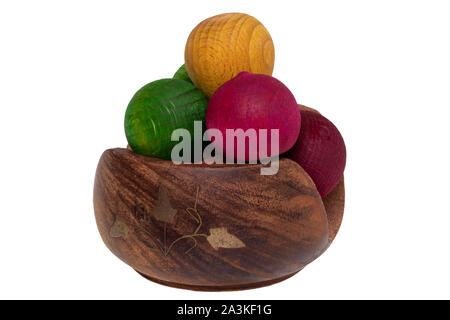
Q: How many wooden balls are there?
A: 5